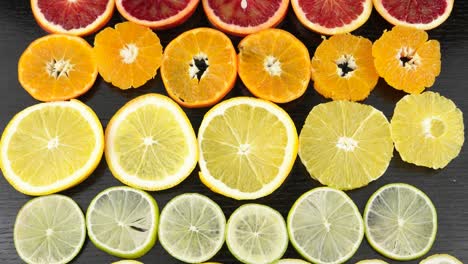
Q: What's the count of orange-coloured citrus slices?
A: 6